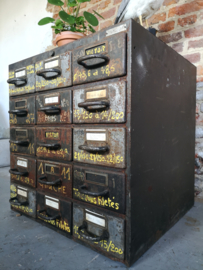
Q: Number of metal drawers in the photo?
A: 15